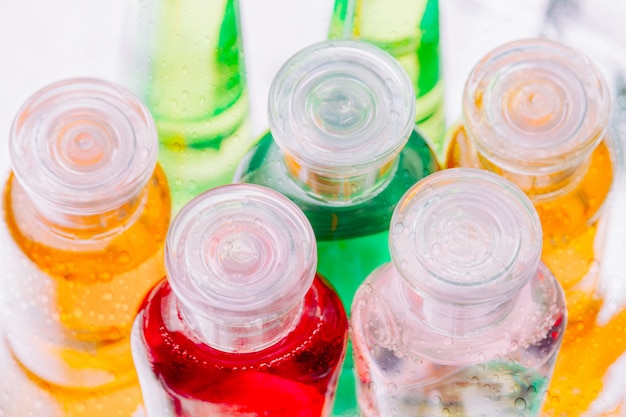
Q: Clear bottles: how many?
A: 1